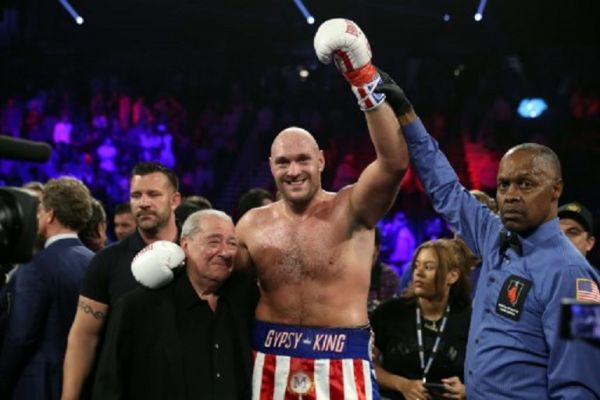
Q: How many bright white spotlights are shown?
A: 3